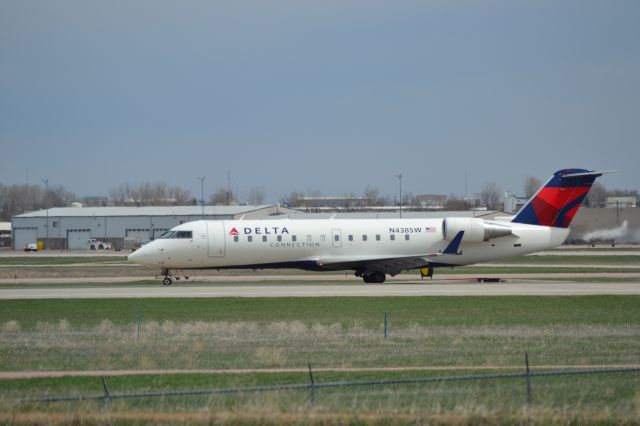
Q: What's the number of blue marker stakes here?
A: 2